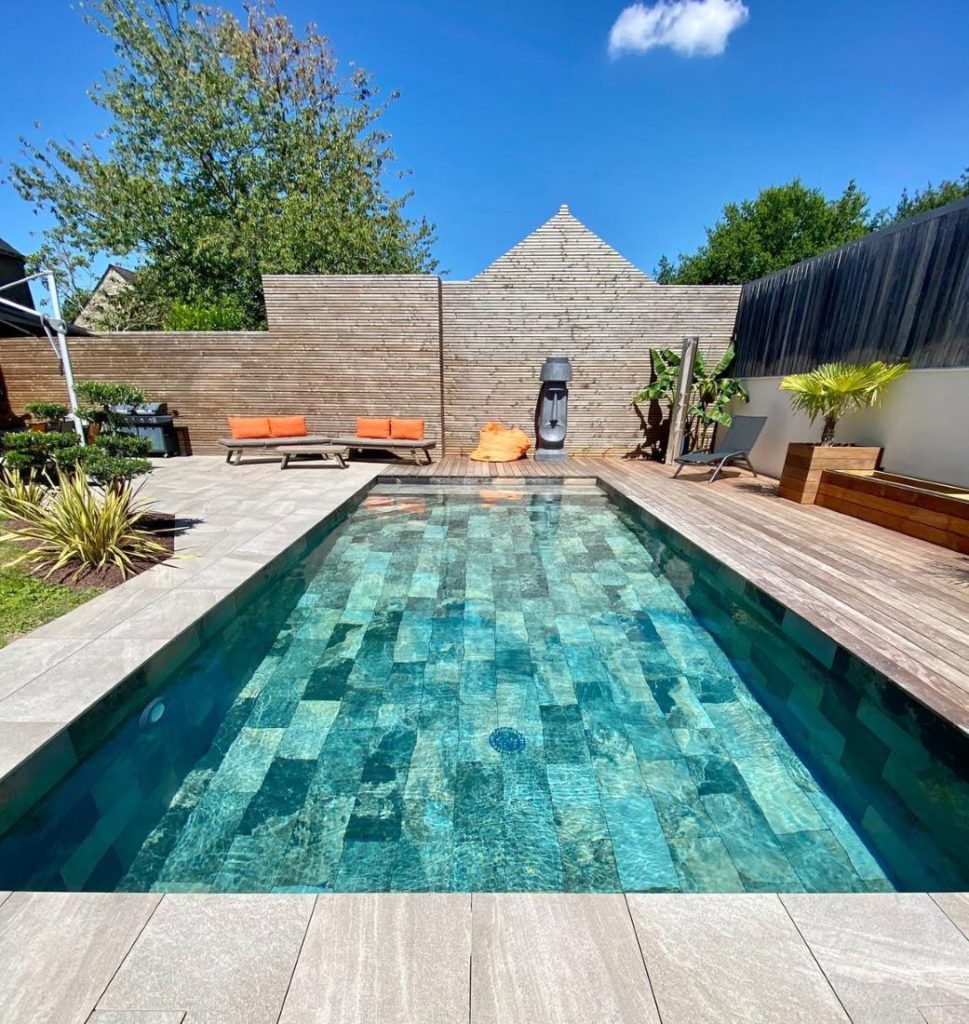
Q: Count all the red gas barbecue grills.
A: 0